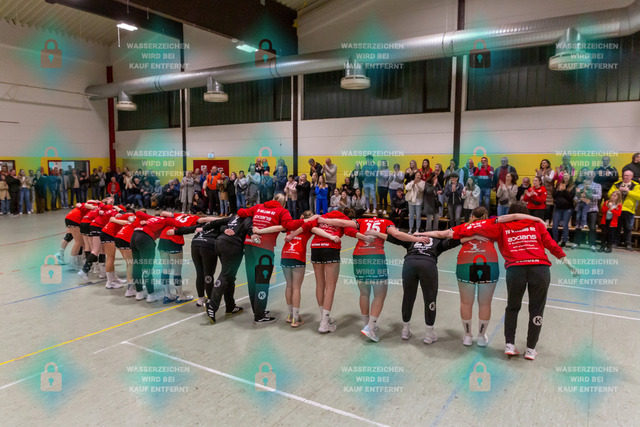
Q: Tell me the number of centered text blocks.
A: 12